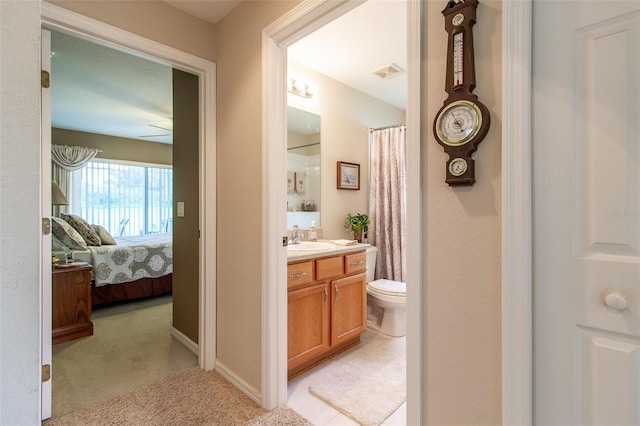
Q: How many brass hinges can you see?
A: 3